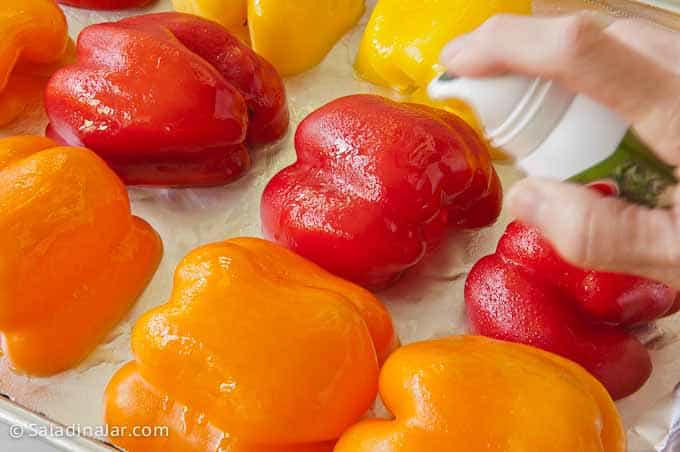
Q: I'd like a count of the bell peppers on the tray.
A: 10